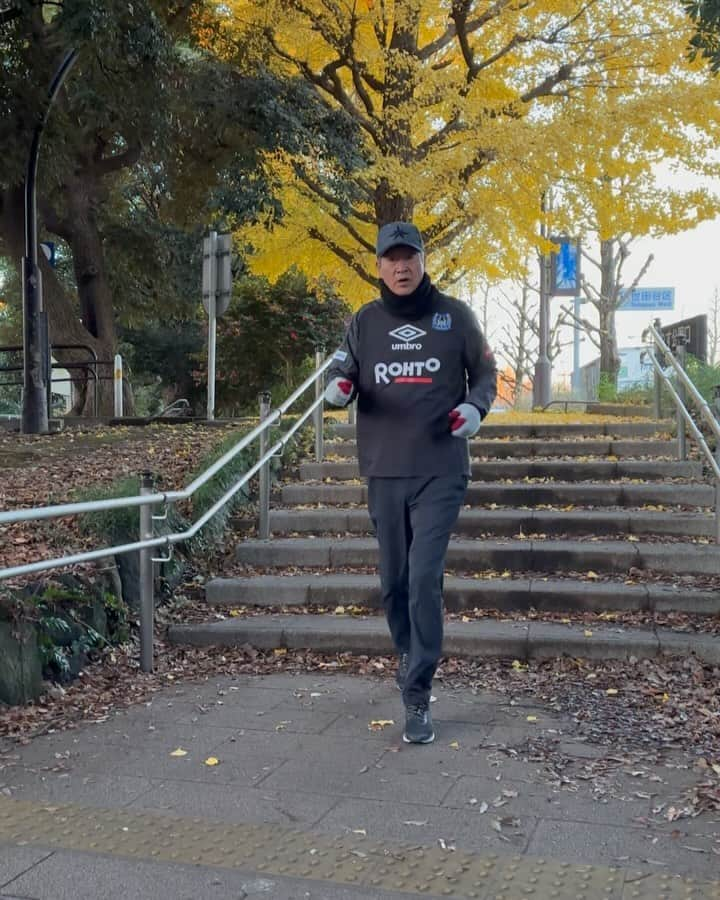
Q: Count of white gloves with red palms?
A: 2